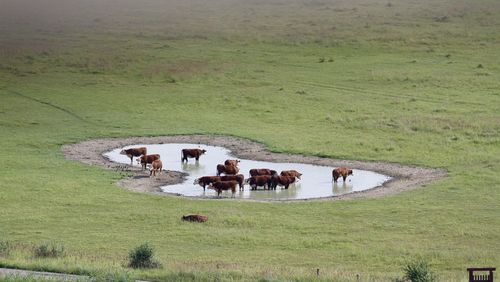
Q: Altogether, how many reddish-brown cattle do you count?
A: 15